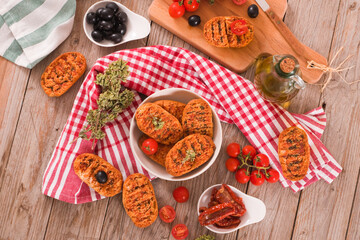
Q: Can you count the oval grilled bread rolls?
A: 10